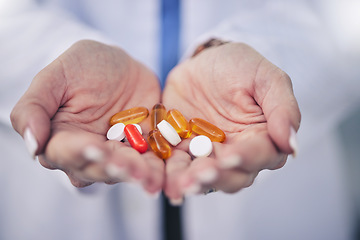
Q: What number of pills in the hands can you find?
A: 10